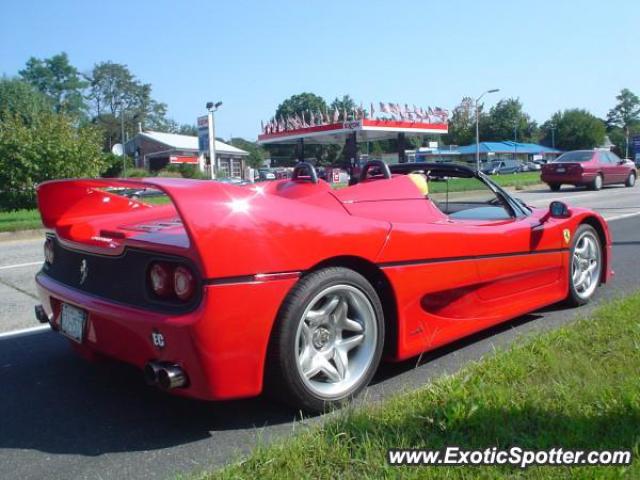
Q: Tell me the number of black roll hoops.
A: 2